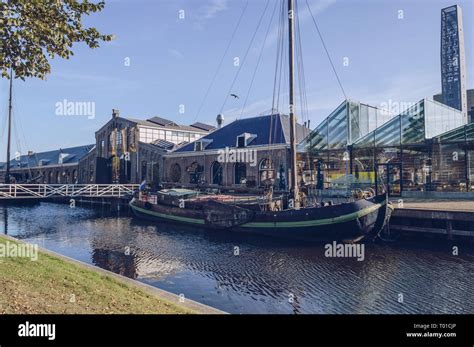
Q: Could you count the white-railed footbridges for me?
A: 1